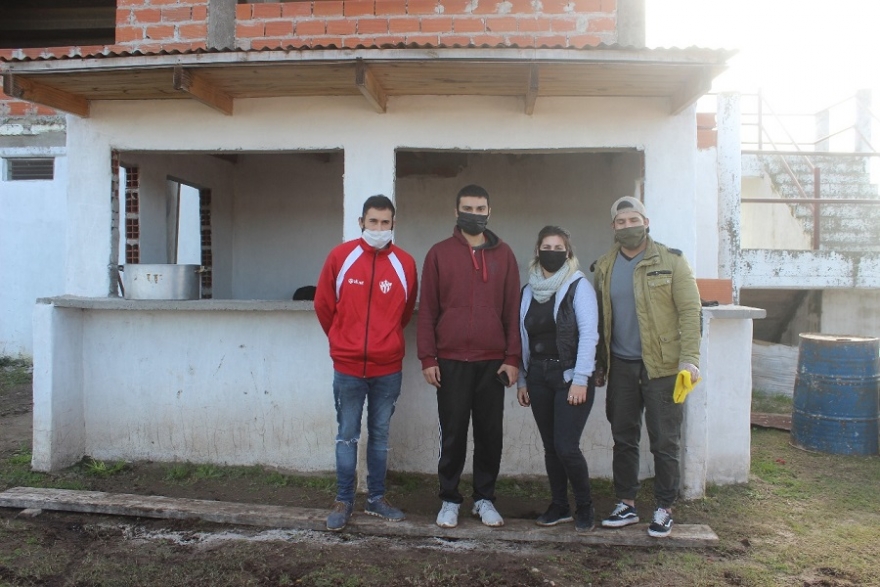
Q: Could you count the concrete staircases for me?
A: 1